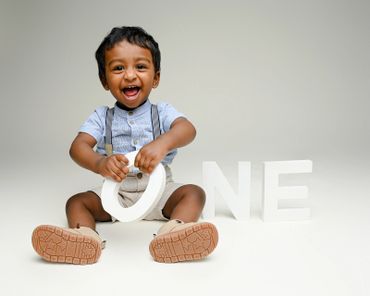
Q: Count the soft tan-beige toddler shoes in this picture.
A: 2